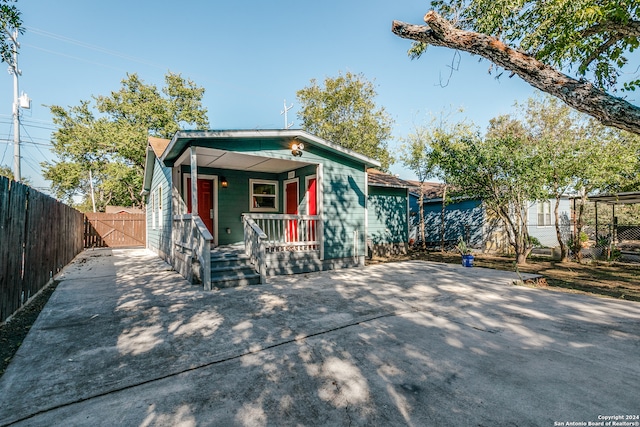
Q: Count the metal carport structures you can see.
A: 1